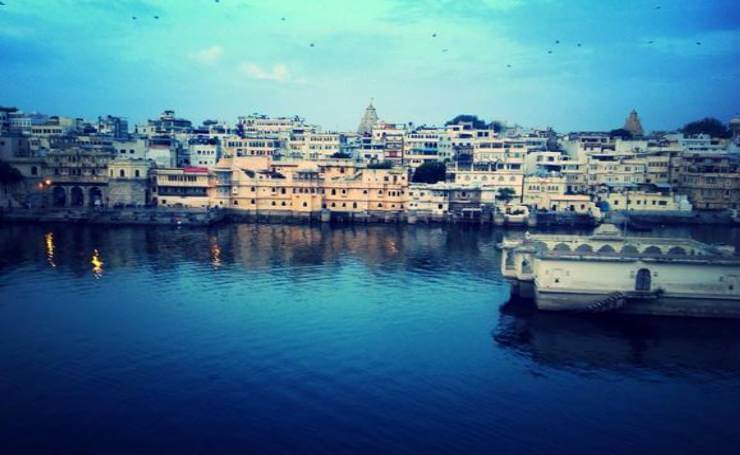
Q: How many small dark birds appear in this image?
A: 15